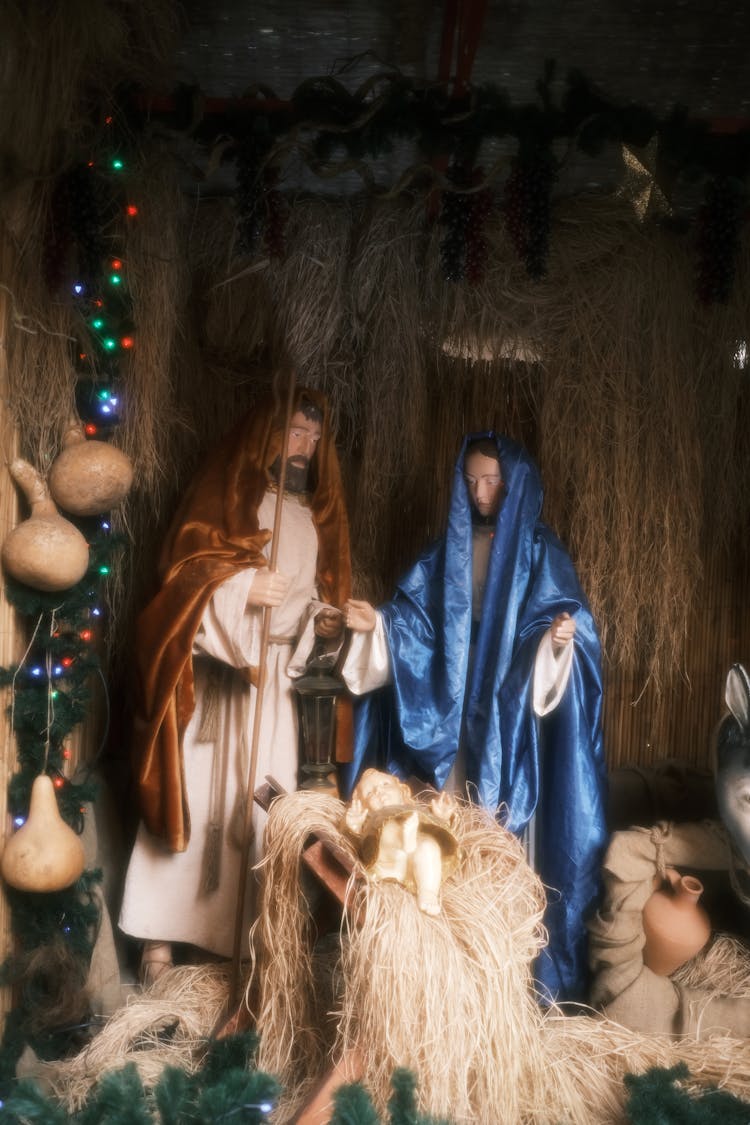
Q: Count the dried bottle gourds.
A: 3